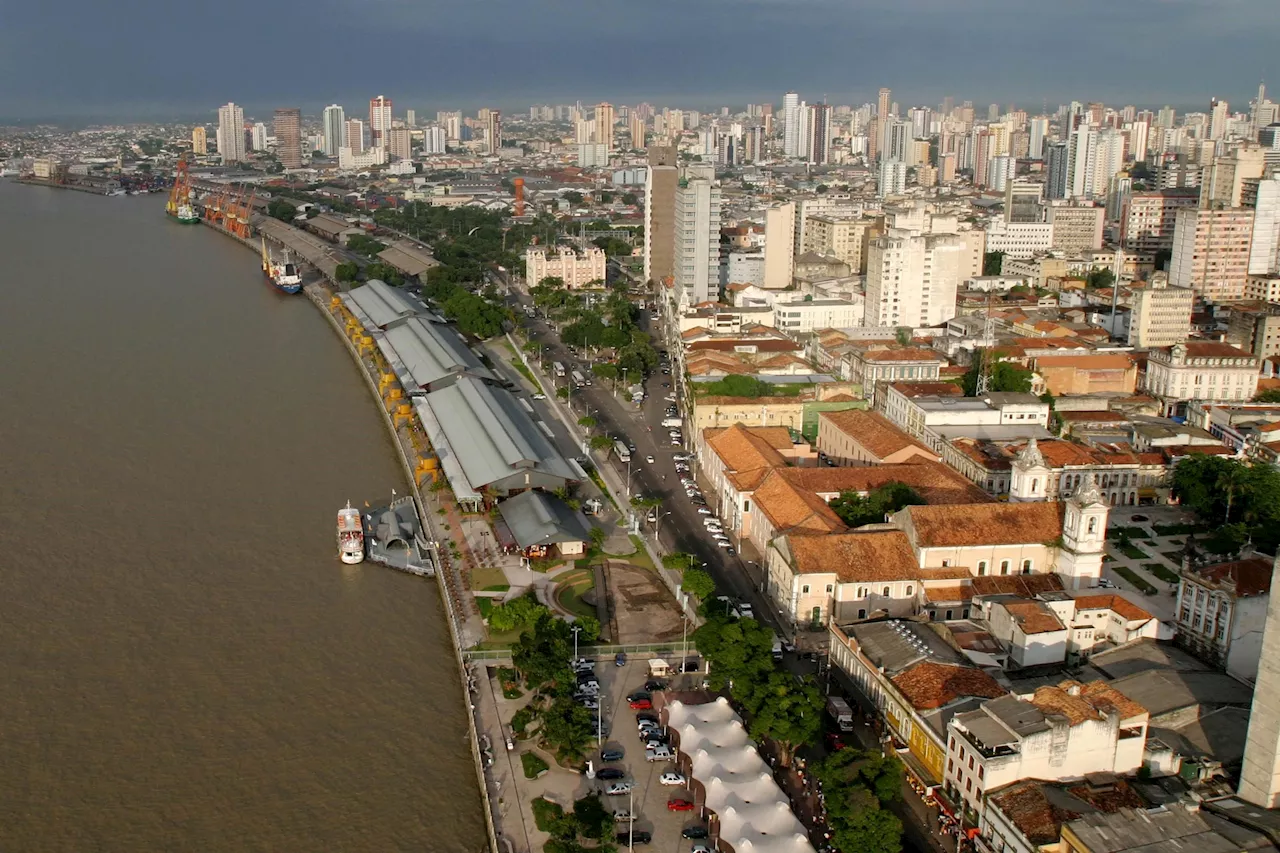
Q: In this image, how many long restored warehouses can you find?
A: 3